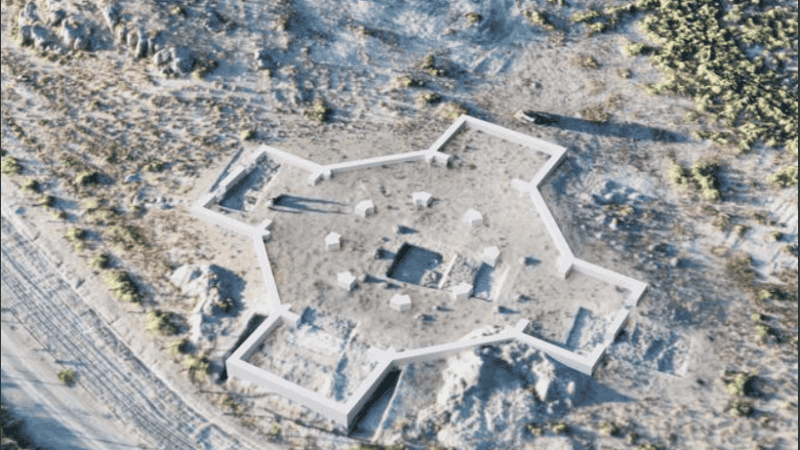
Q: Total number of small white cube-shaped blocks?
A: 8